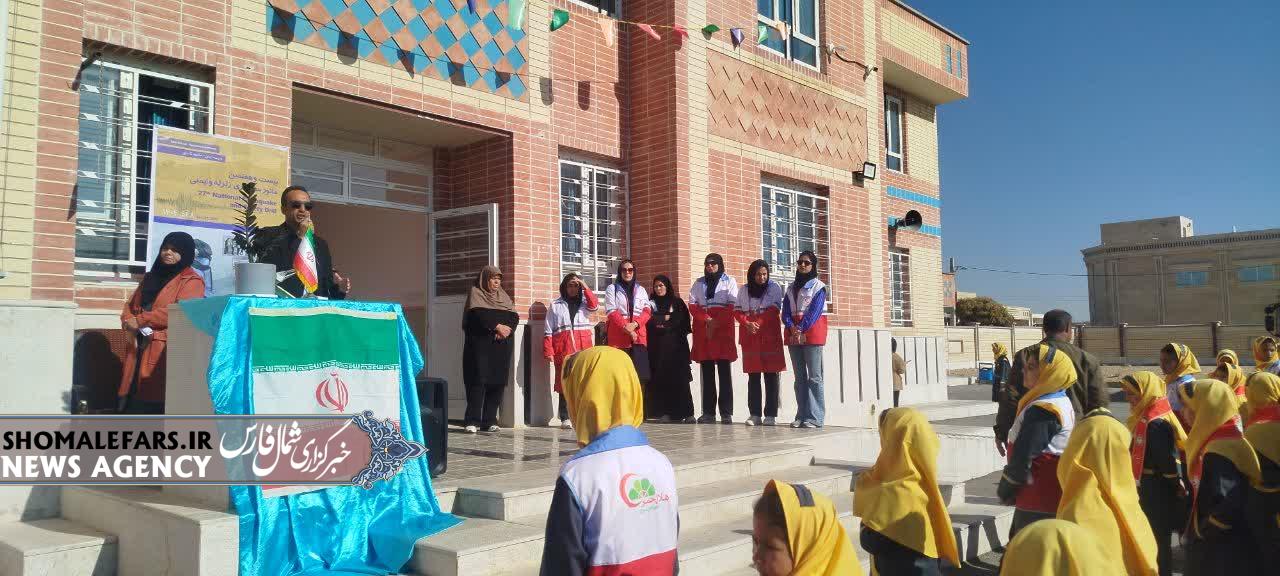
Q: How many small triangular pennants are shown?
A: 10